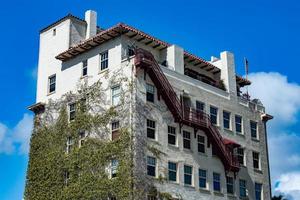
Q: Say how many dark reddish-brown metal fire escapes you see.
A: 1